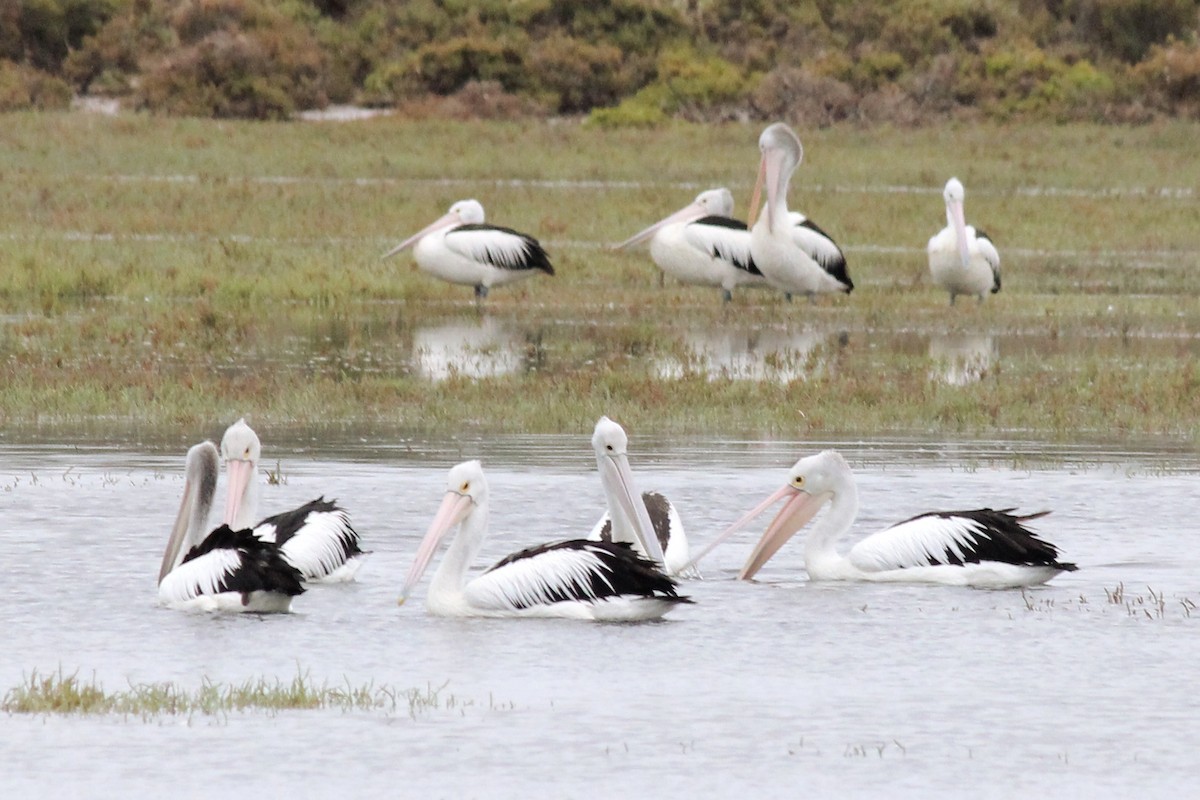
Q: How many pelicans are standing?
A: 4